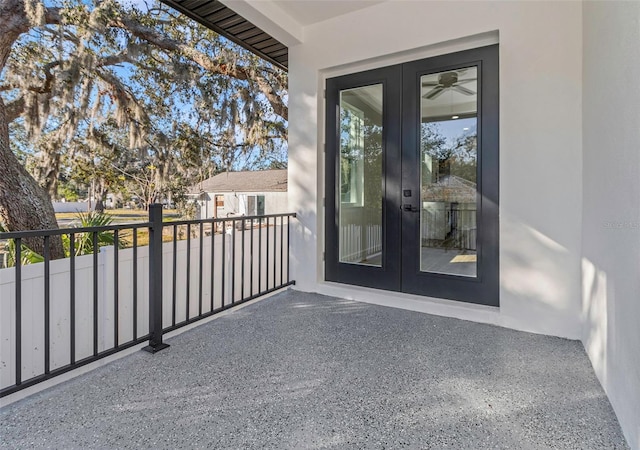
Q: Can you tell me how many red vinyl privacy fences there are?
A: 0